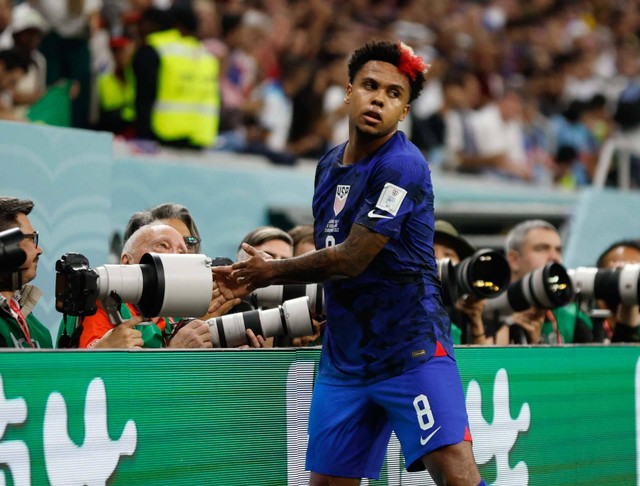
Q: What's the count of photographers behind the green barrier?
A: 8